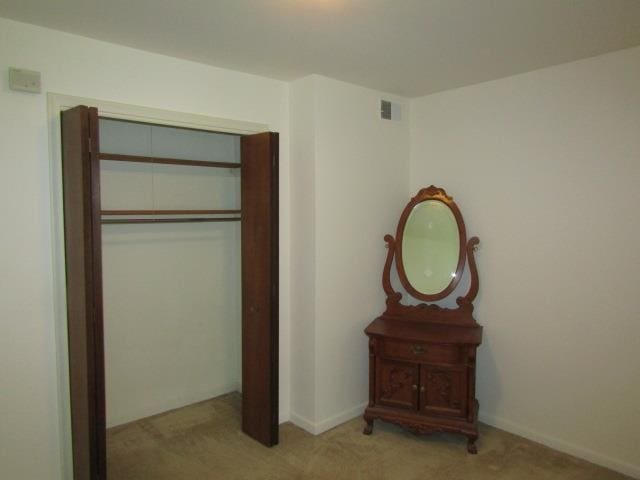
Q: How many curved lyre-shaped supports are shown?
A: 2